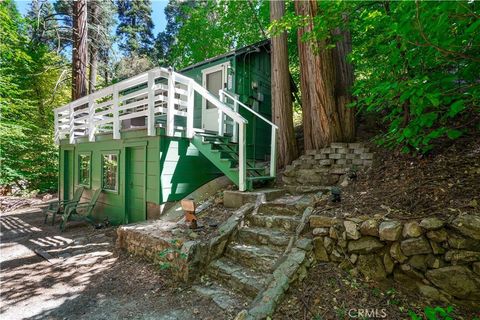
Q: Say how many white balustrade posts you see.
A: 11